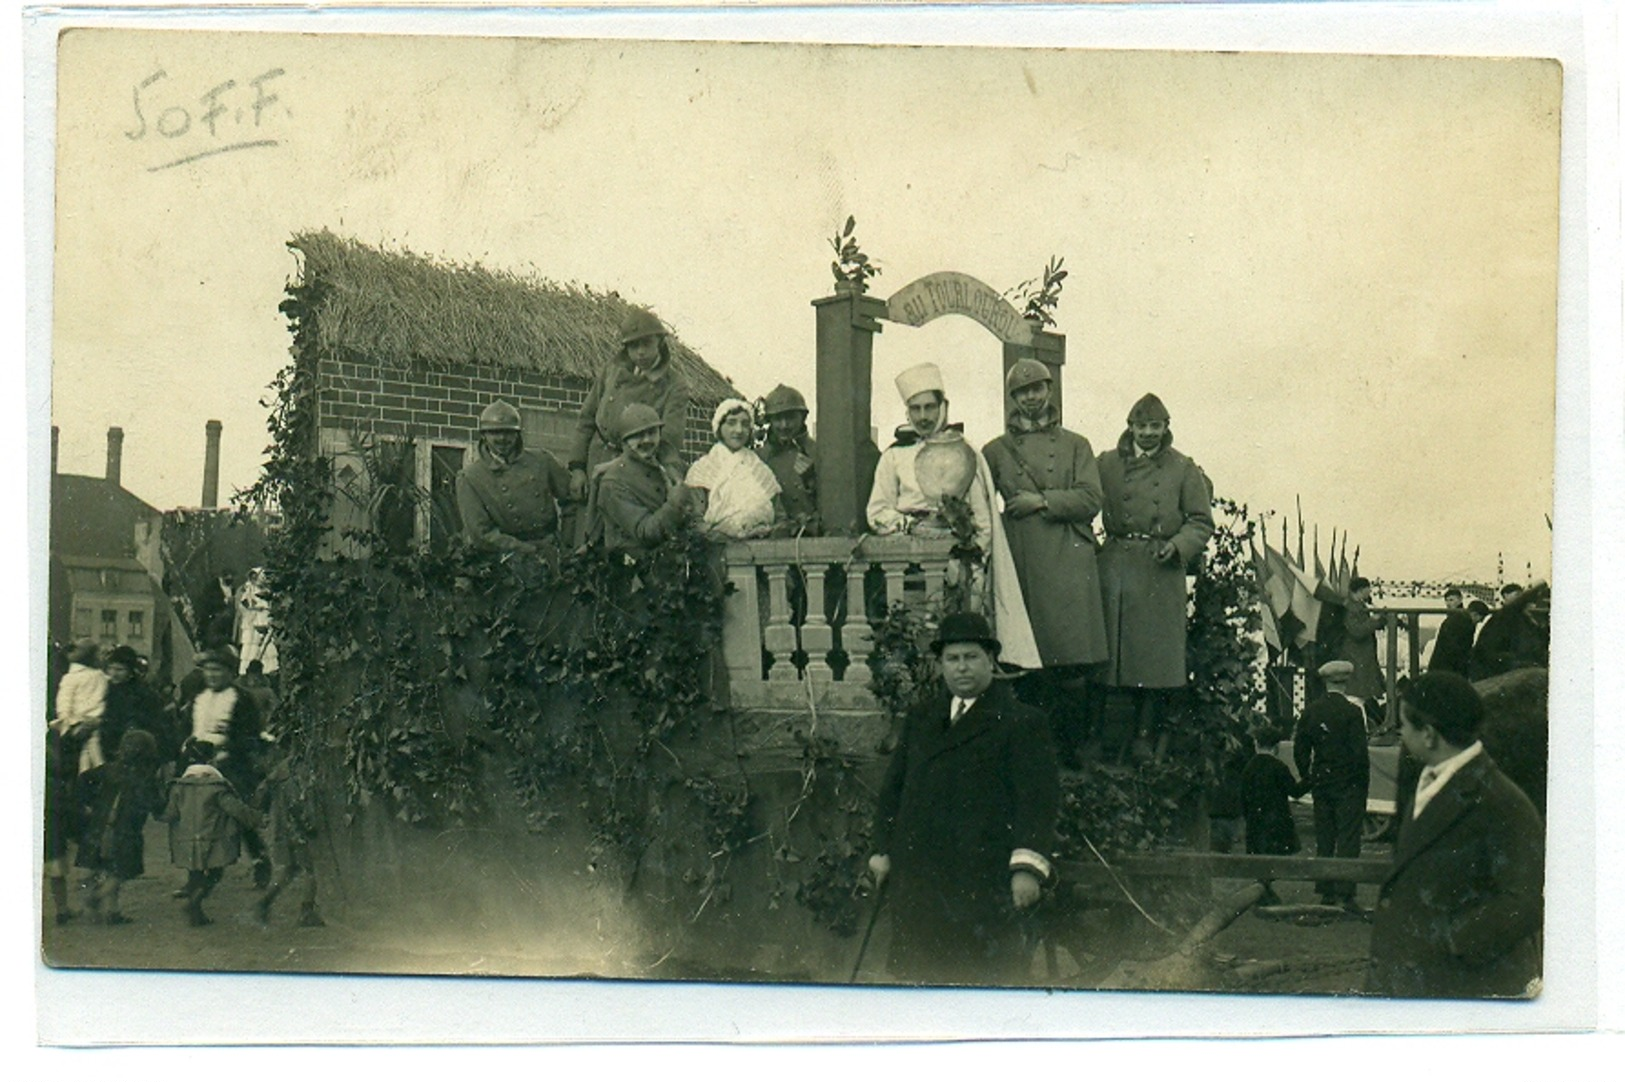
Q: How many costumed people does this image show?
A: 8